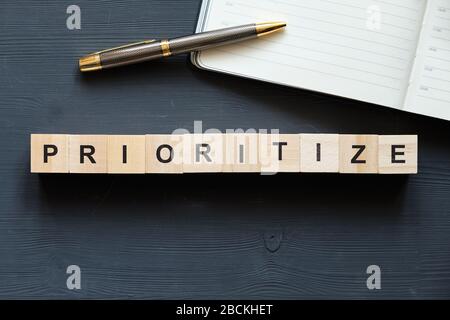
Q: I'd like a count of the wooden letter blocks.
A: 10